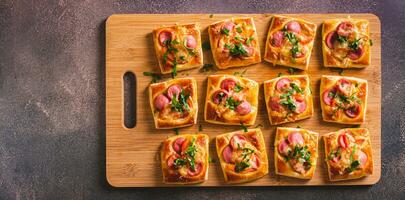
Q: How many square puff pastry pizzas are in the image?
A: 12